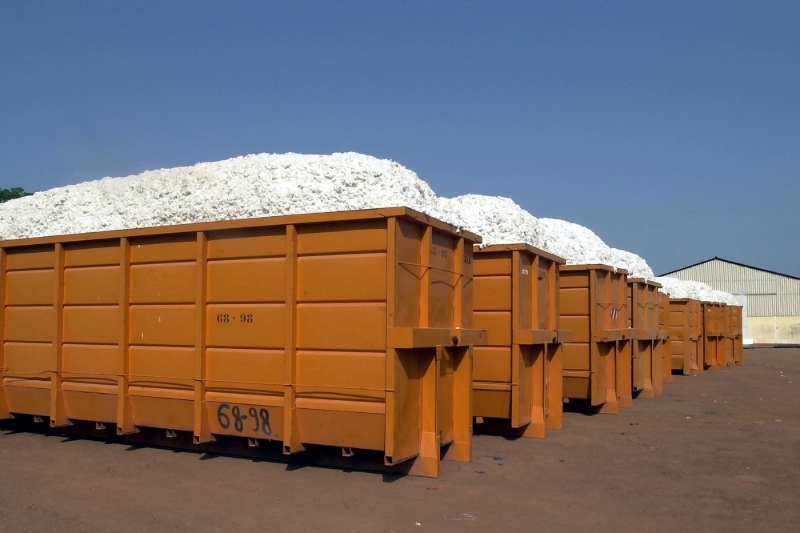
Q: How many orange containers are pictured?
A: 8